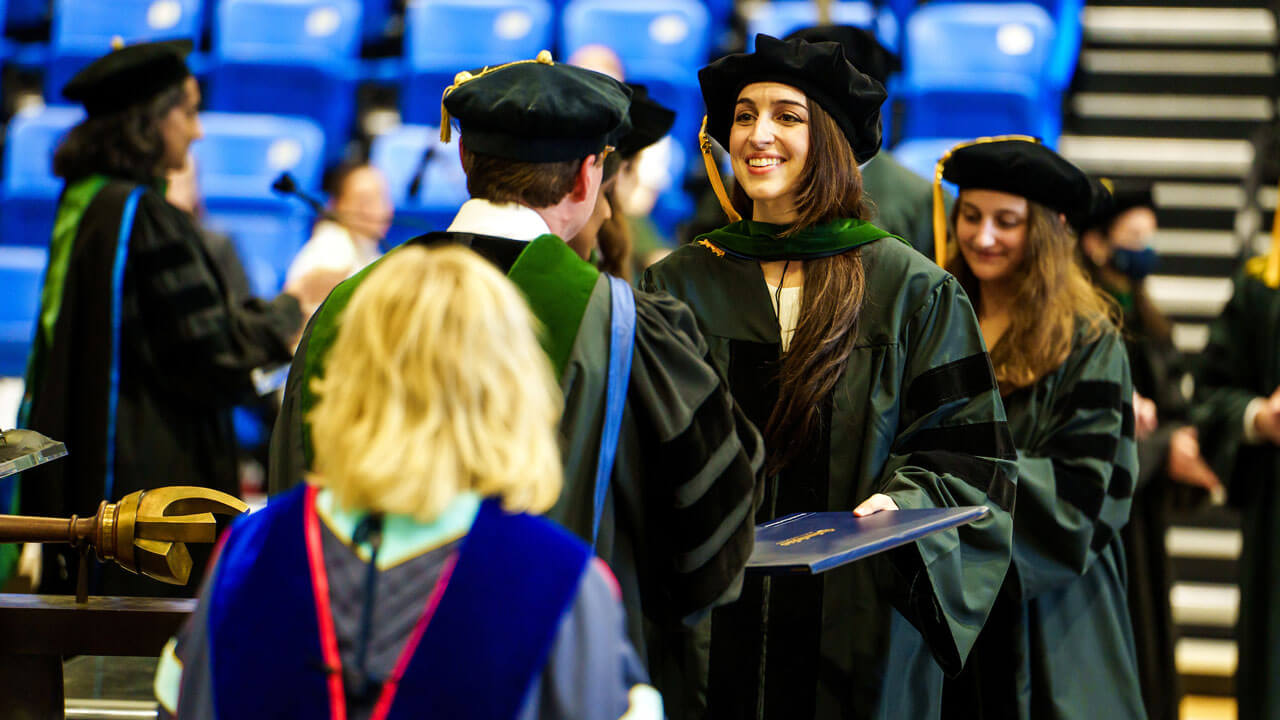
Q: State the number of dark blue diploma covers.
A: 1